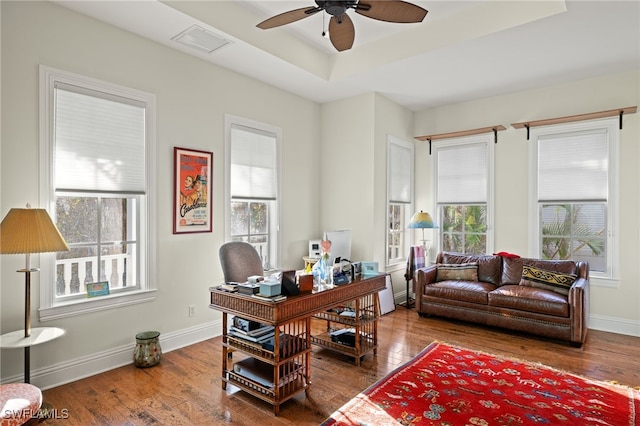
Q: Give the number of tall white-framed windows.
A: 5